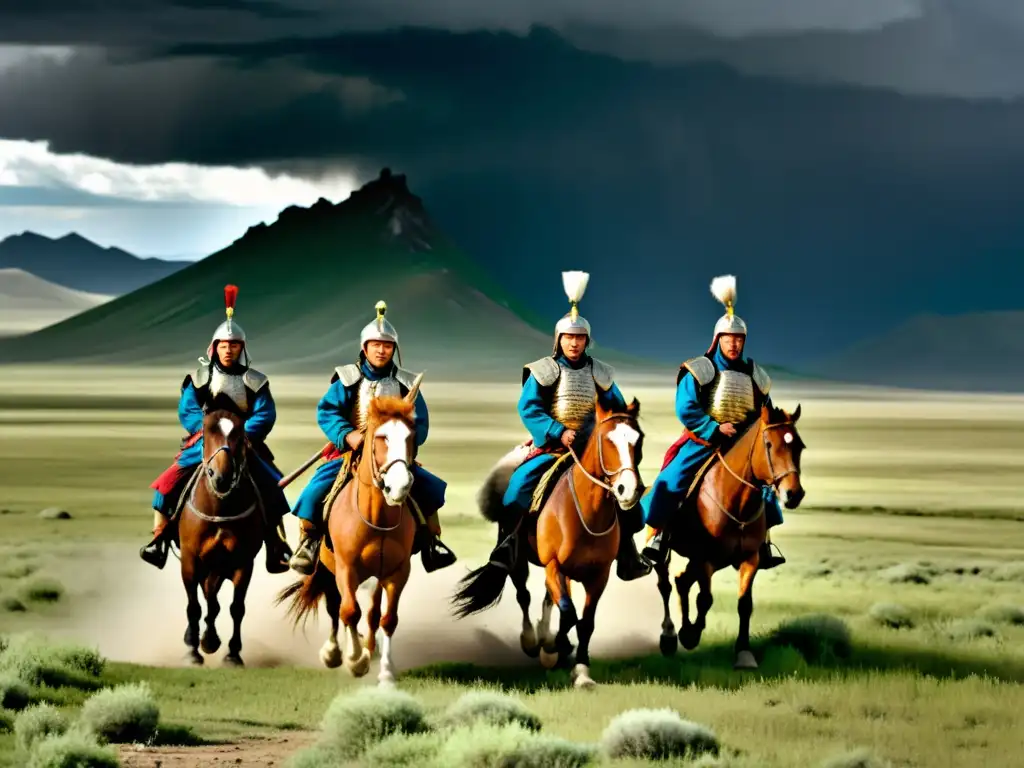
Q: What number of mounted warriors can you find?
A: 4